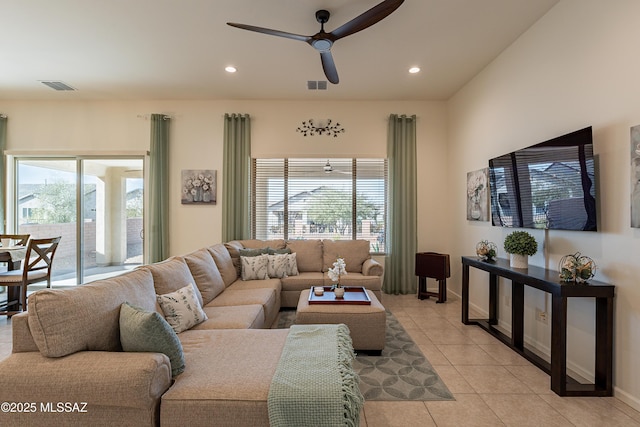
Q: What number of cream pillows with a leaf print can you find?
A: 4